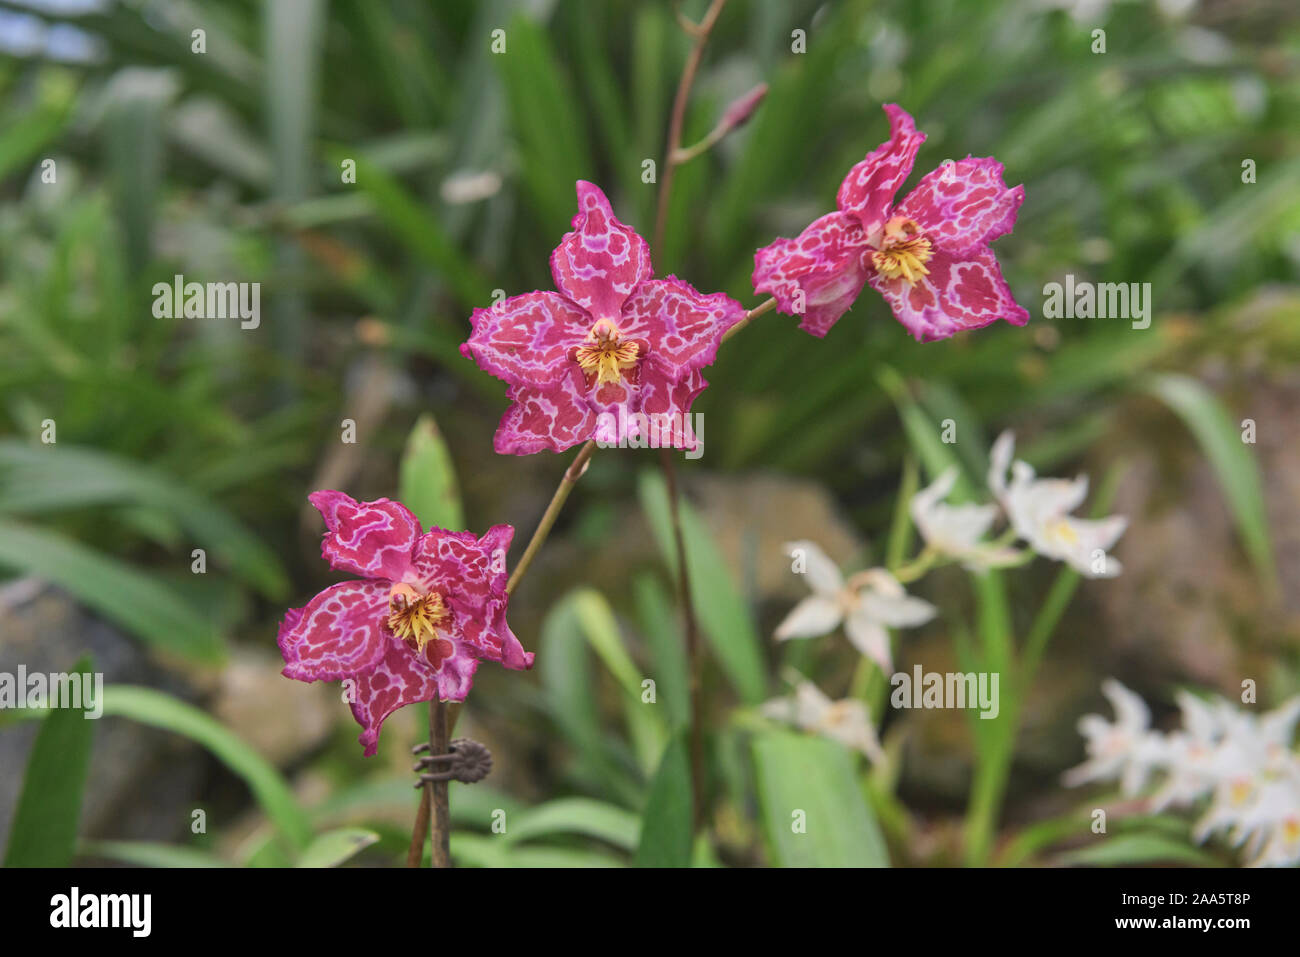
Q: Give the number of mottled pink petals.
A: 15